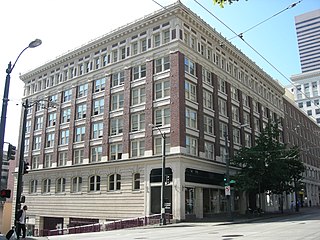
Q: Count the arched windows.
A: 7